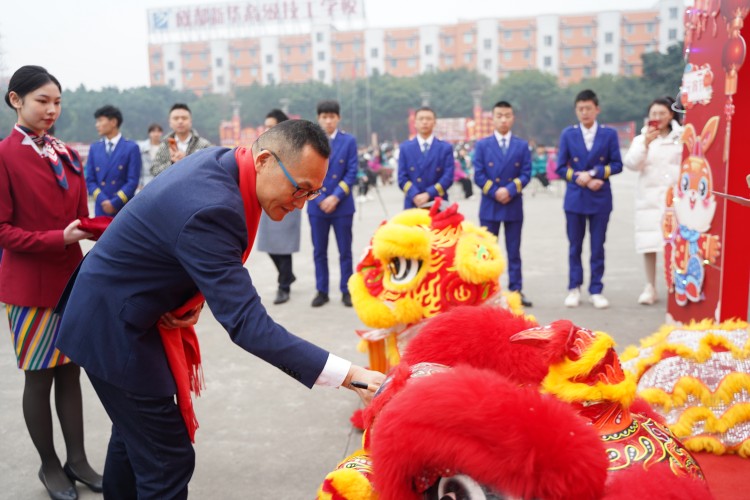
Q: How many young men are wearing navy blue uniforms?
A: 5